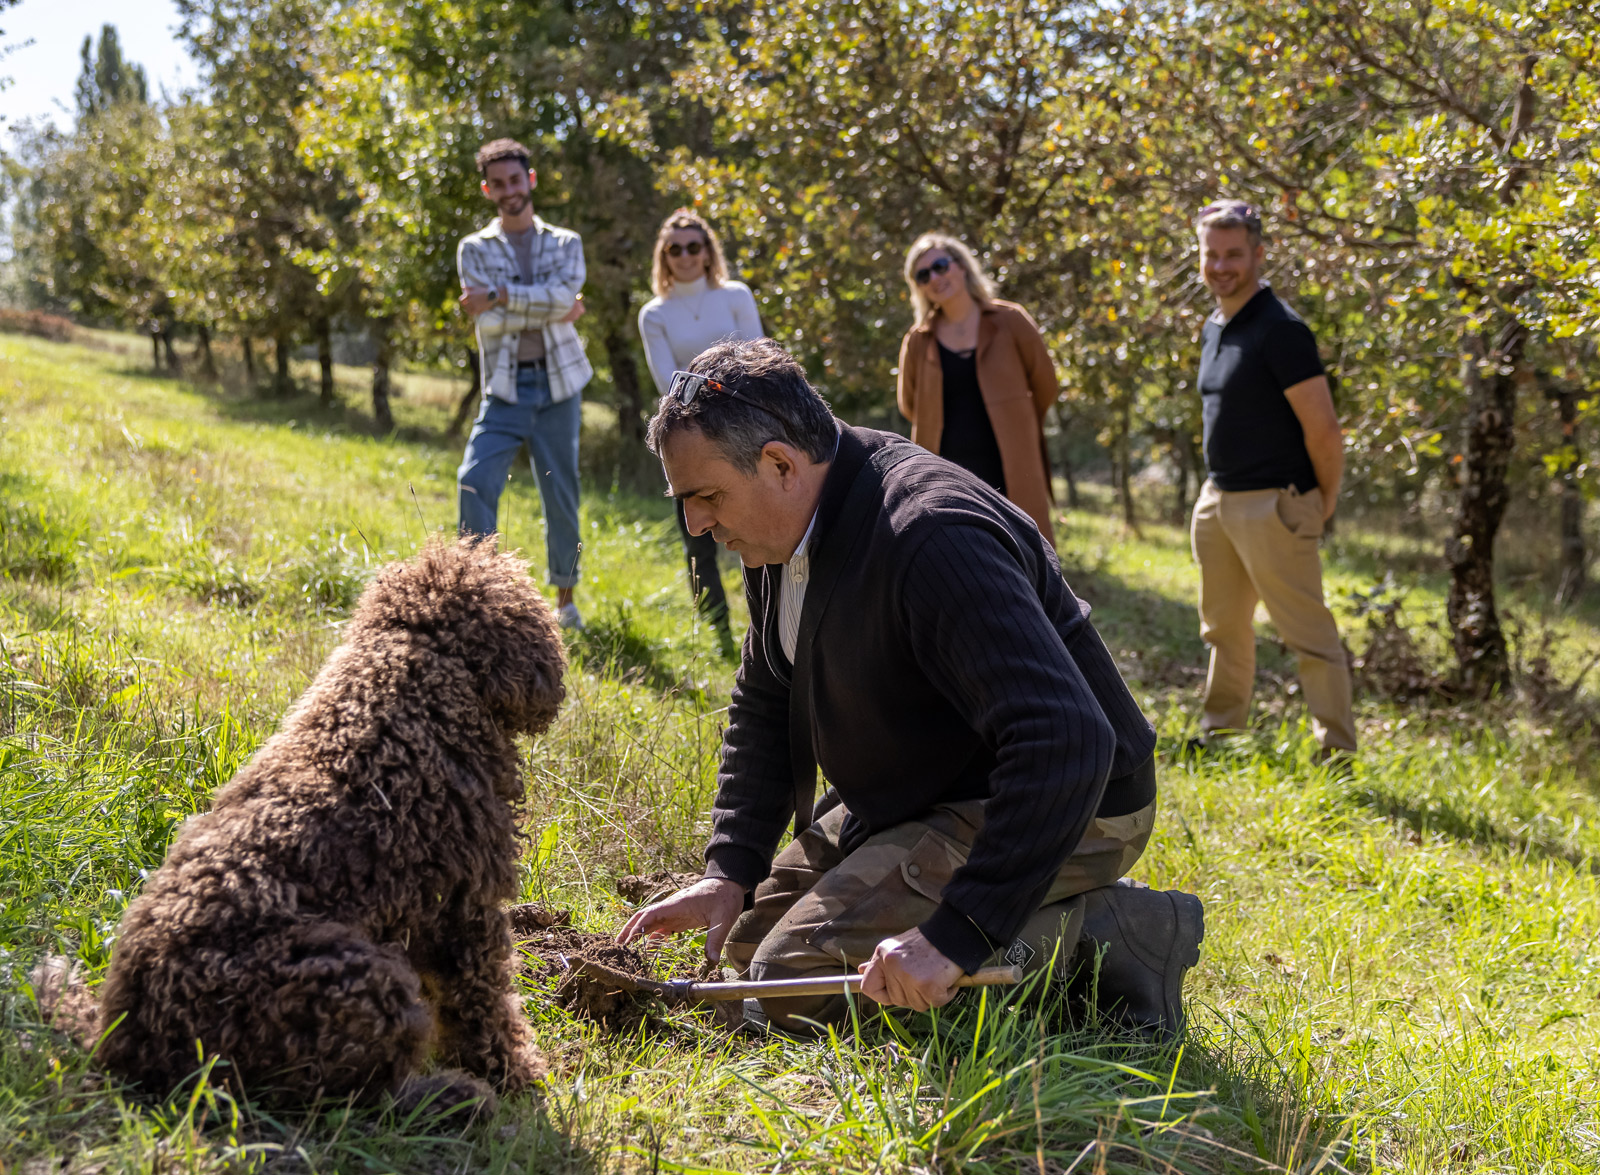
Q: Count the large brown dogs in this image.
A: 1